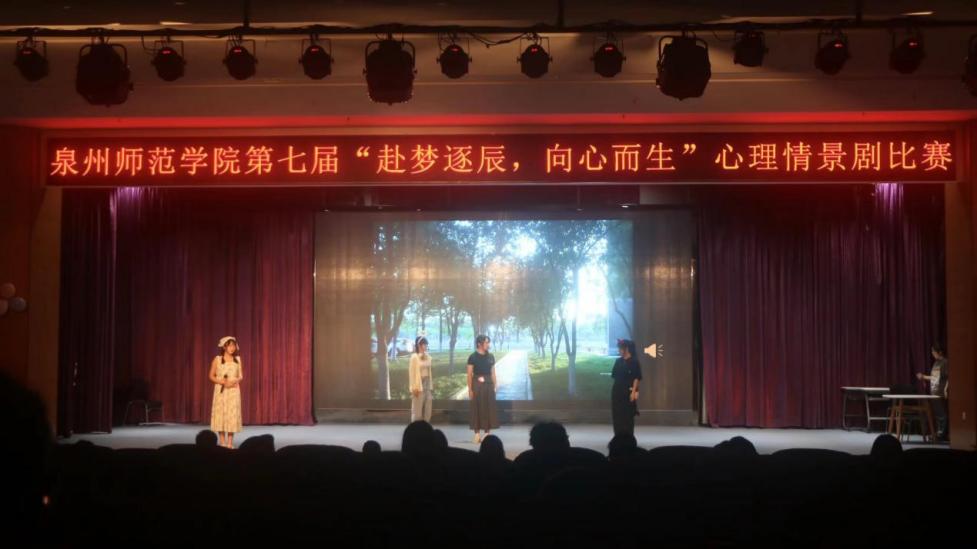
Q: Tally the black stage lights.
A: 14